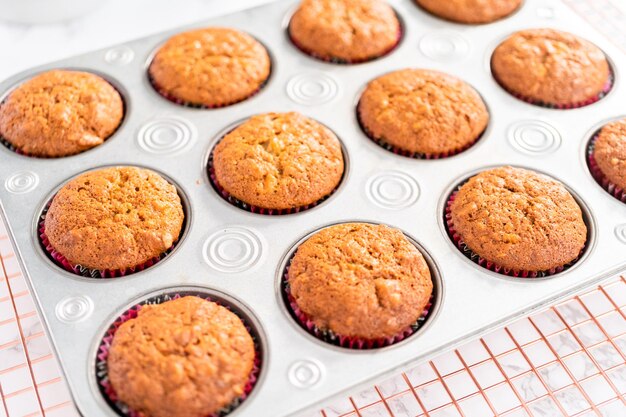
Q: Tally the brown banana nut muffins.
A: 12